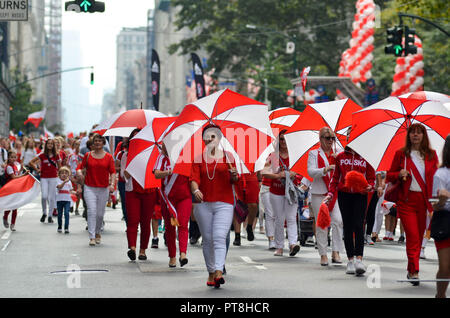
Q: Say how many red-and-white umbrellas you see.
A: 7